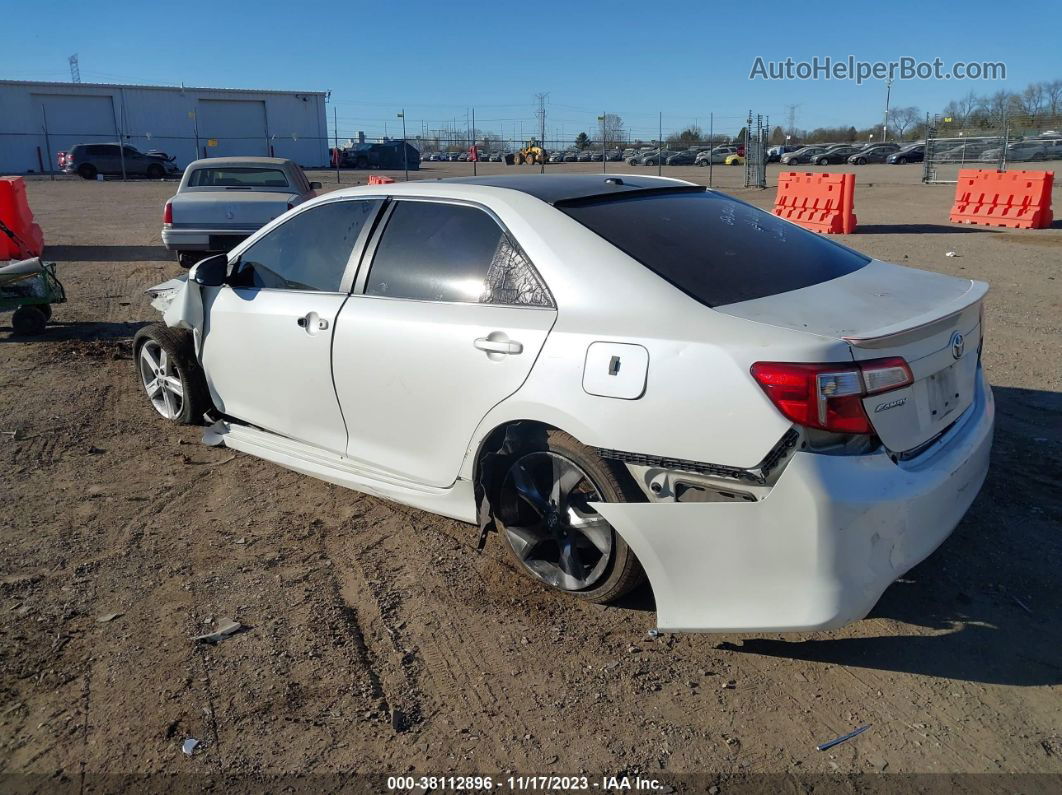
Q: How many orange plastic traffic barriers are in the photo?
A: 4